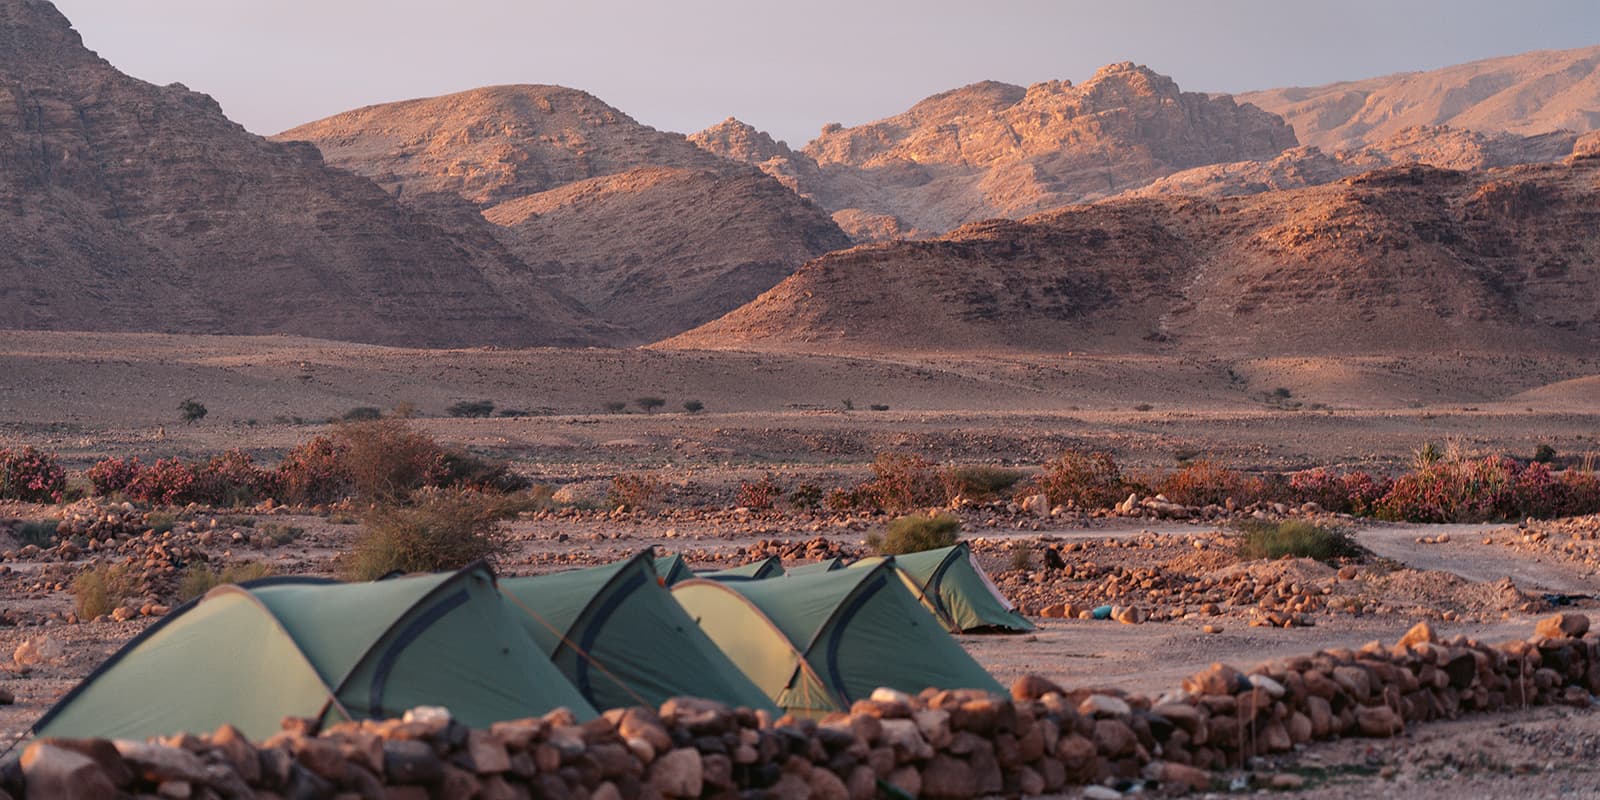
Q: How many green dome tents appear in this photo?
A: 7